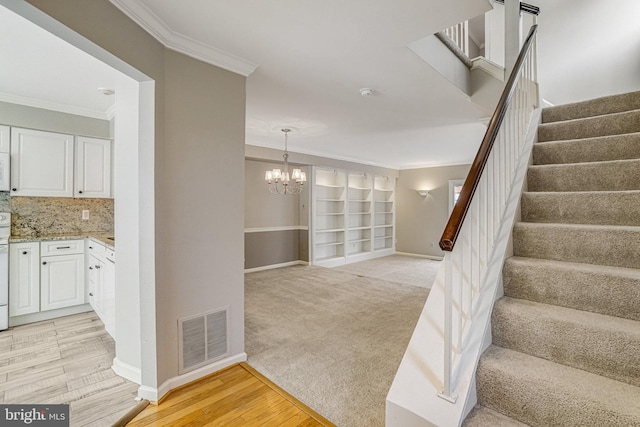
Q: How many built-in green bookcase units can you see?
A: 0